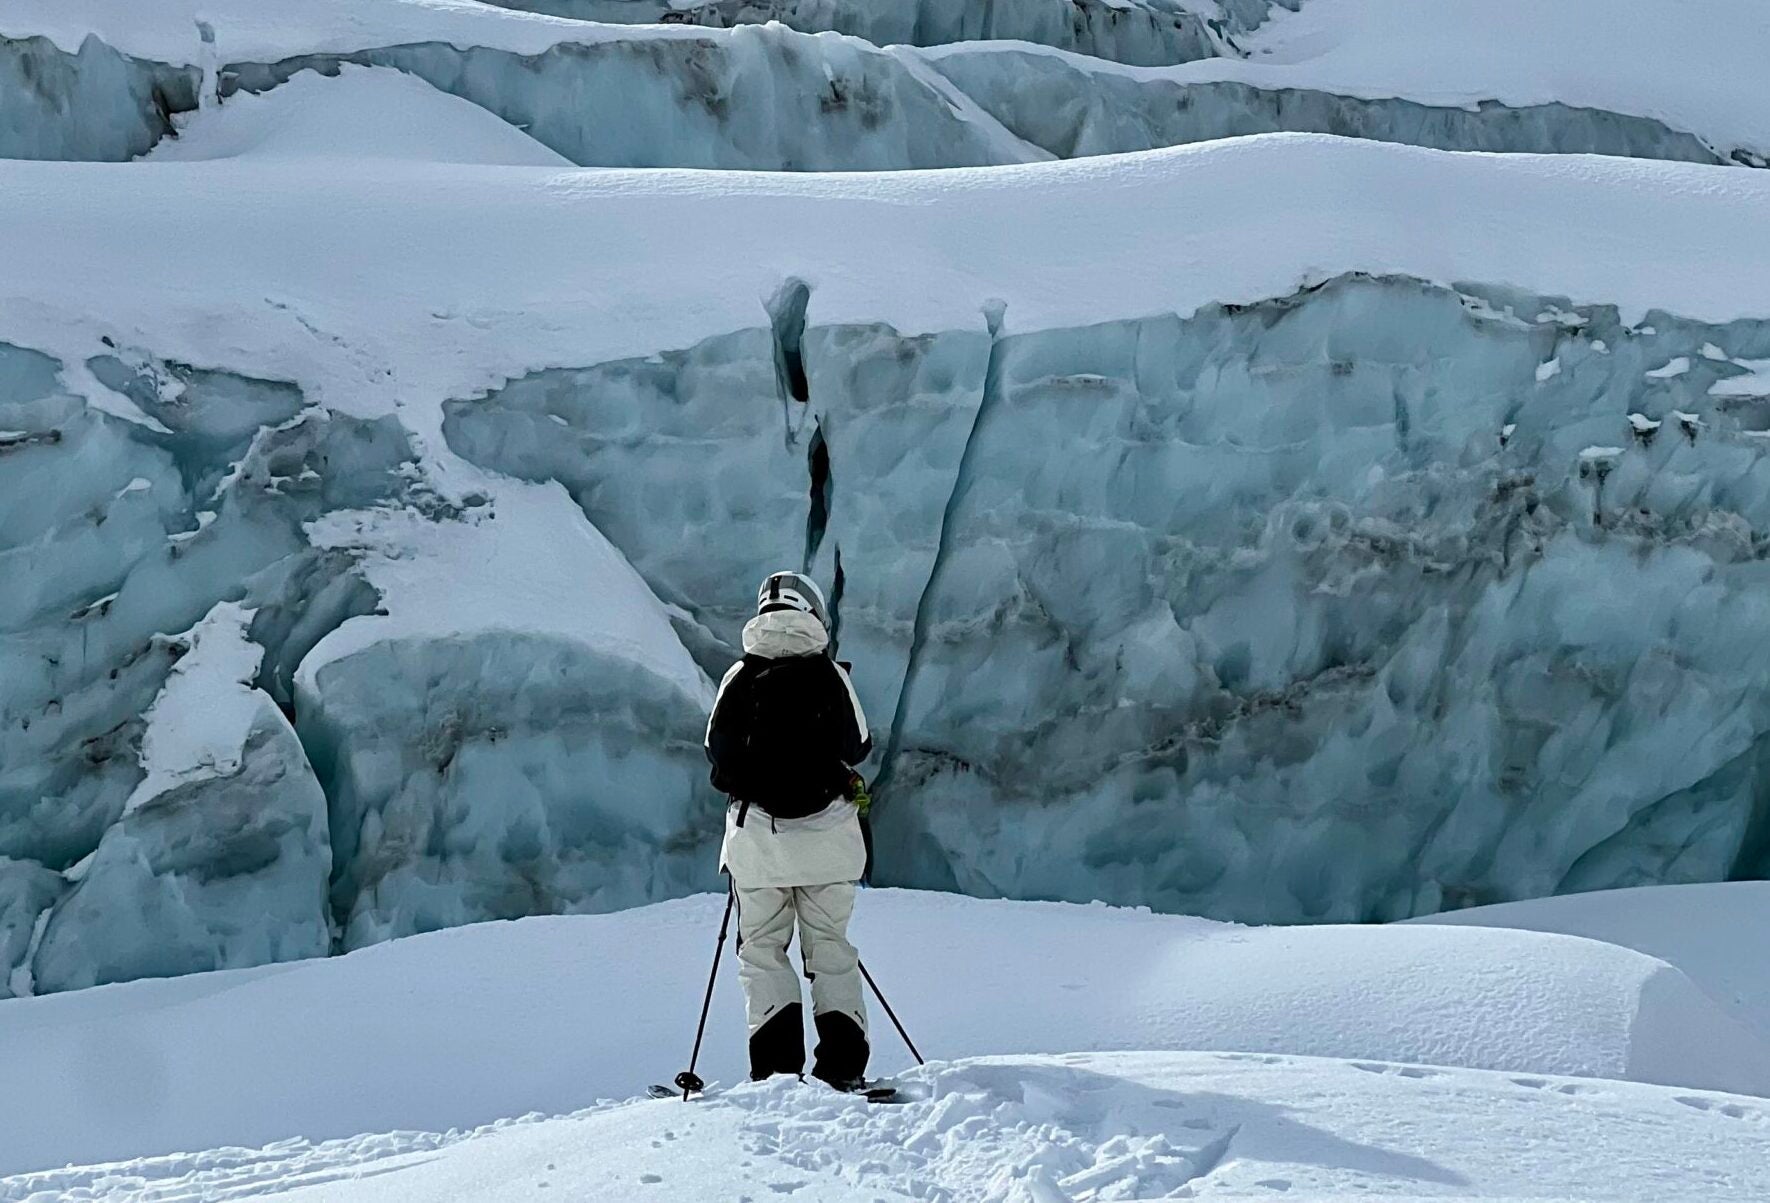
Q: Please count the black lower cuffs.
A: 2